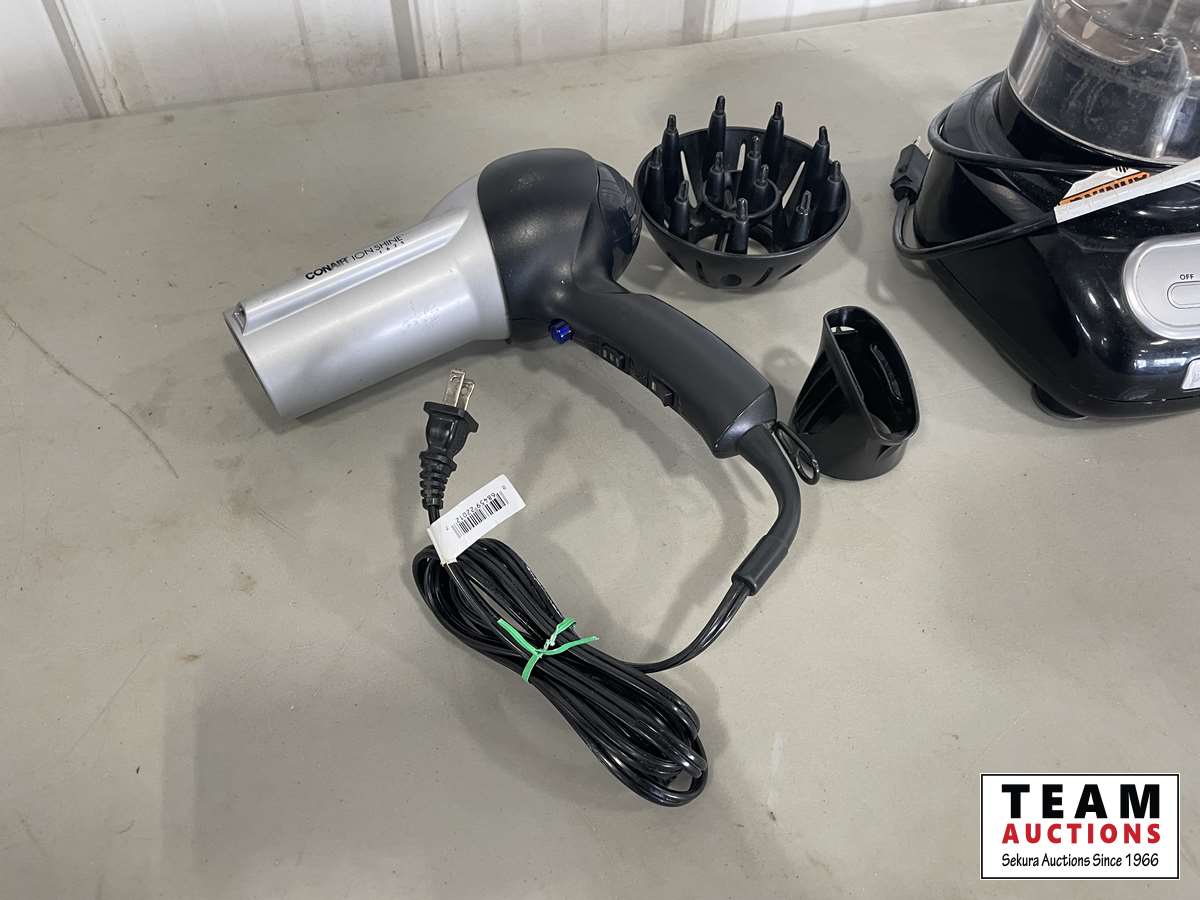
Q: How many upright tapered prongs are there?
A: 12